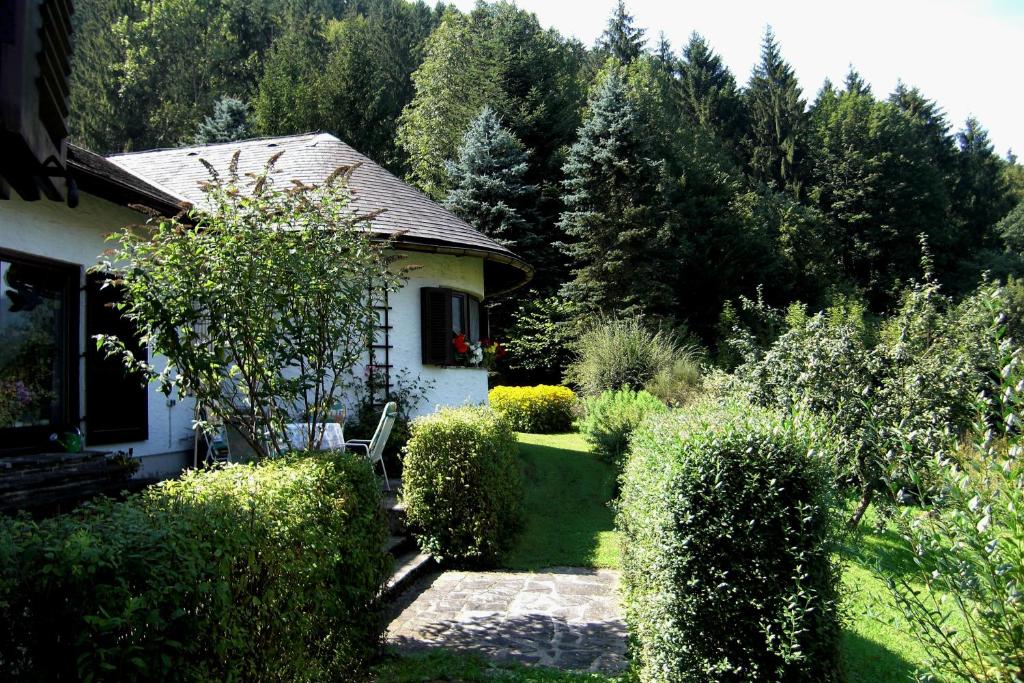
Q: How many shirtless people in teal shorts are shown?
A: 0